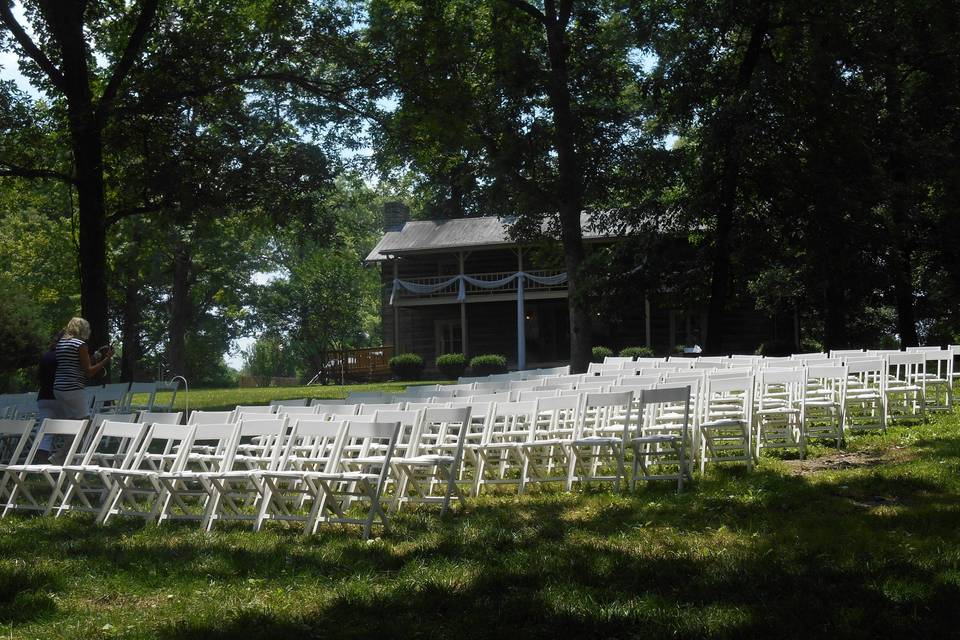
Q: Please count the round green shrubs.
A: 5